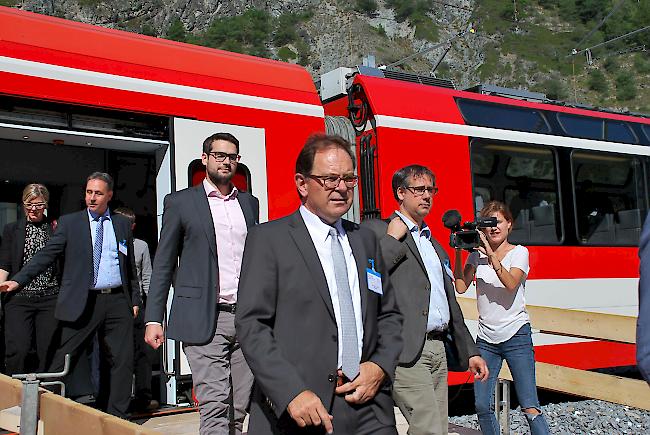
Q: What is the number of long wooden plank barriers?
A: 3